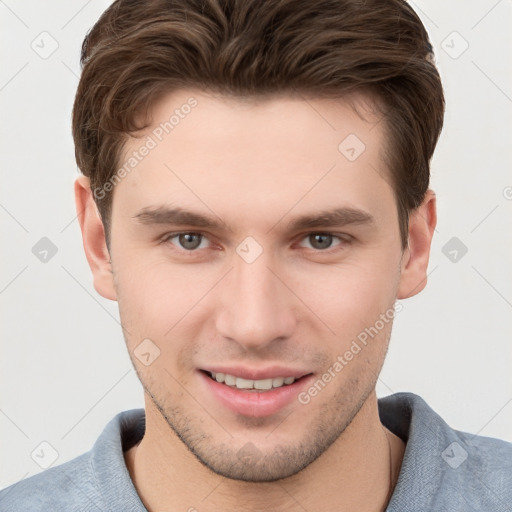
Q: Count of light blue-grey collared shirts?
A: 1